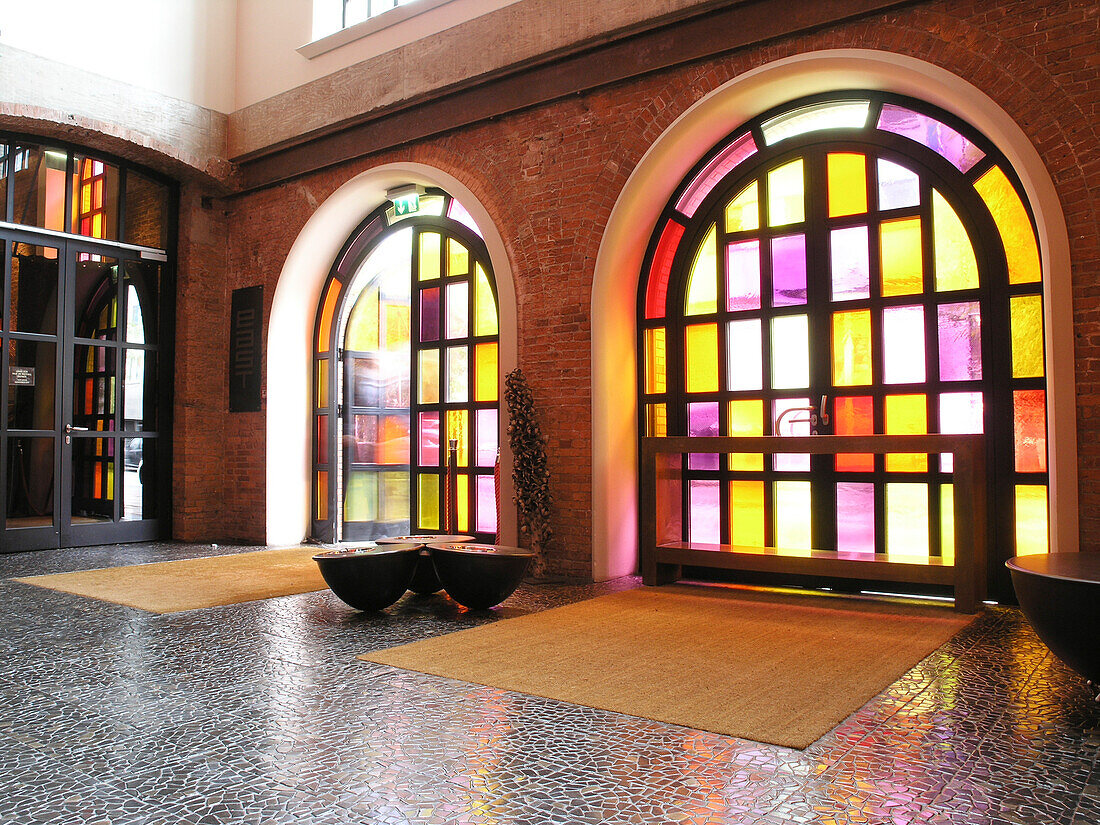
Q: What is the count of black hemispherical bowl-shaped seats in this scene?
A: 4